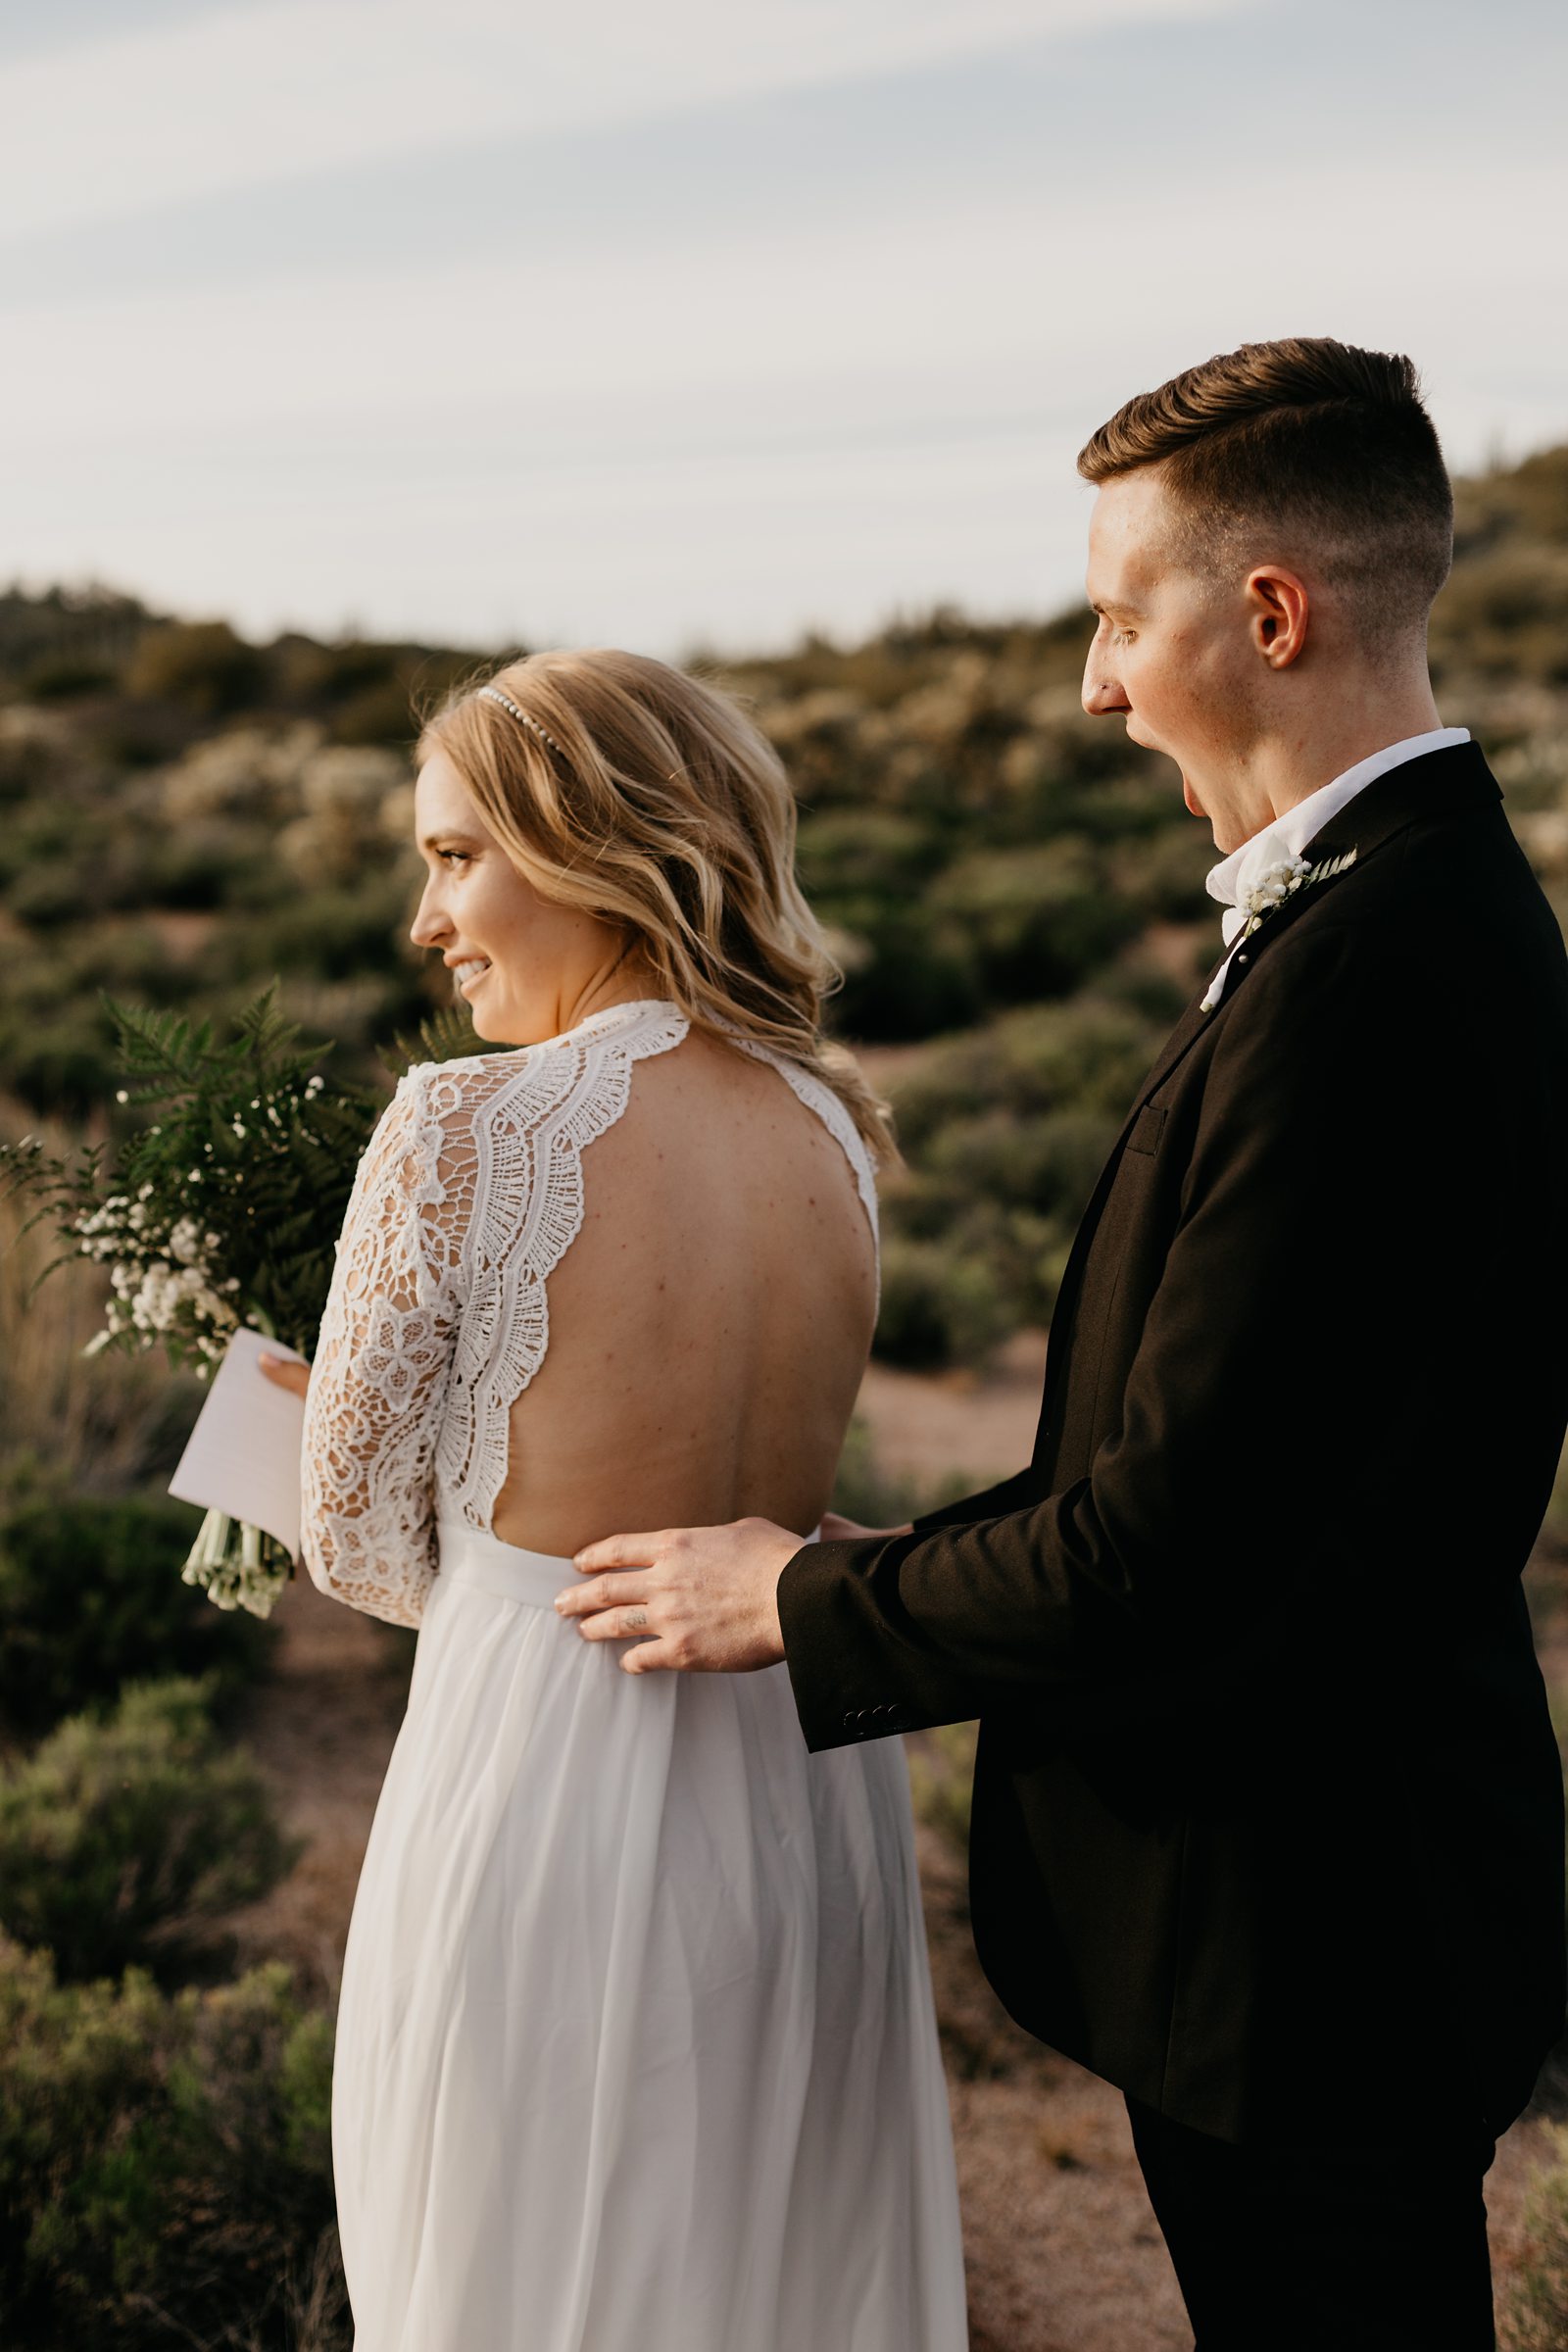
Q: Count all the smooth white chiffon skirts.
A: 1